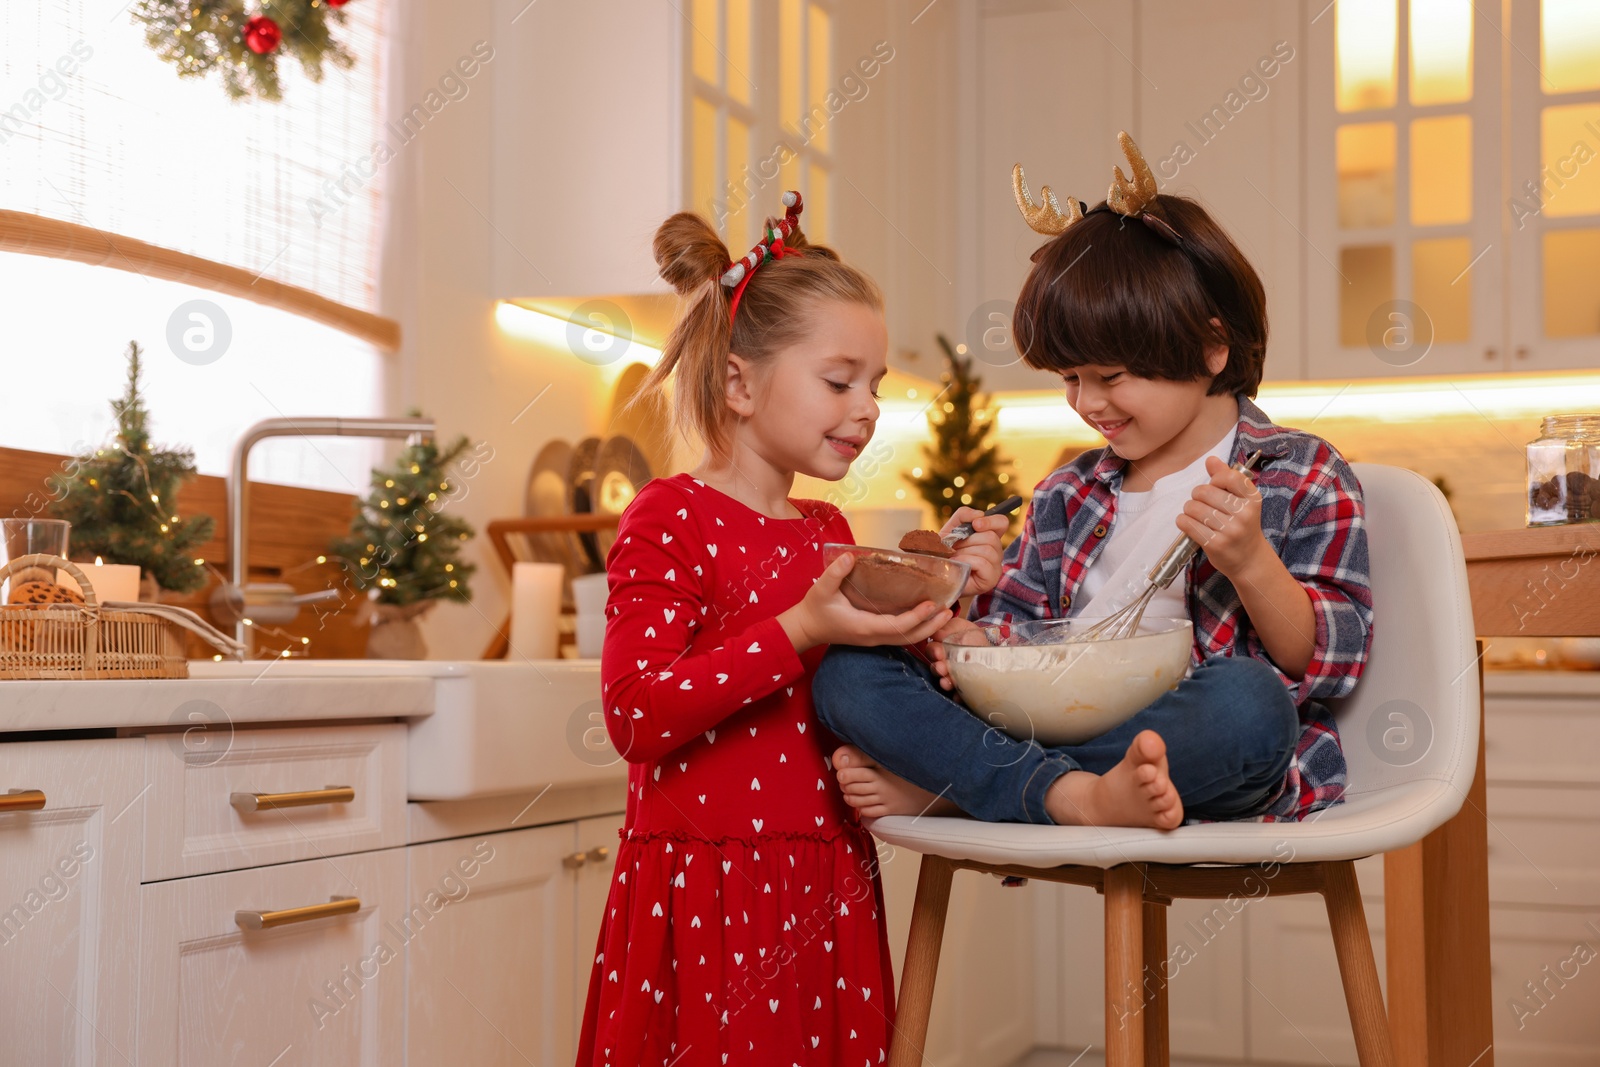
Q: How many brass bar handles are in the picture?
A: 3